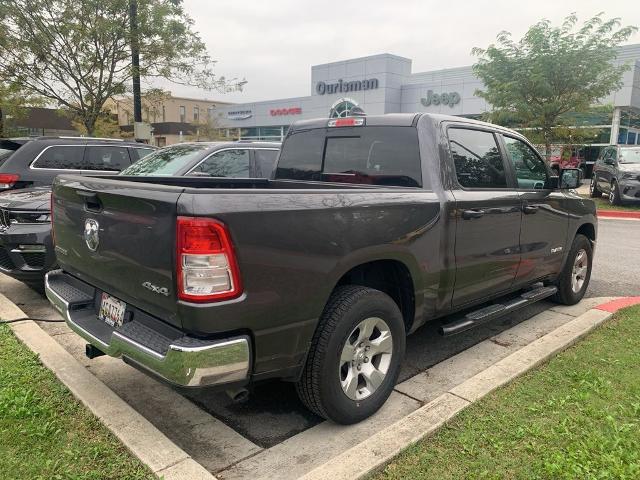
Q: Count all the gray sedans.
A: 0